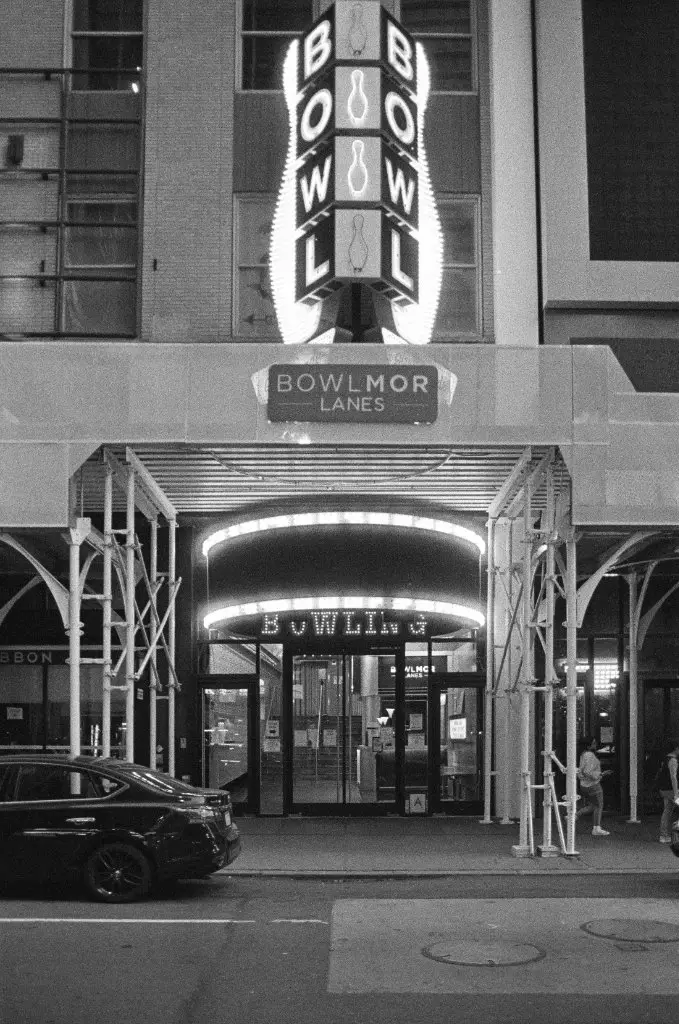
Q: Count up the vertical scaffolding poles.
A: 11